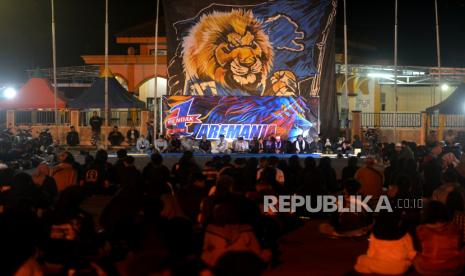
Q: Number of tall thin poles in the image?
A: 6